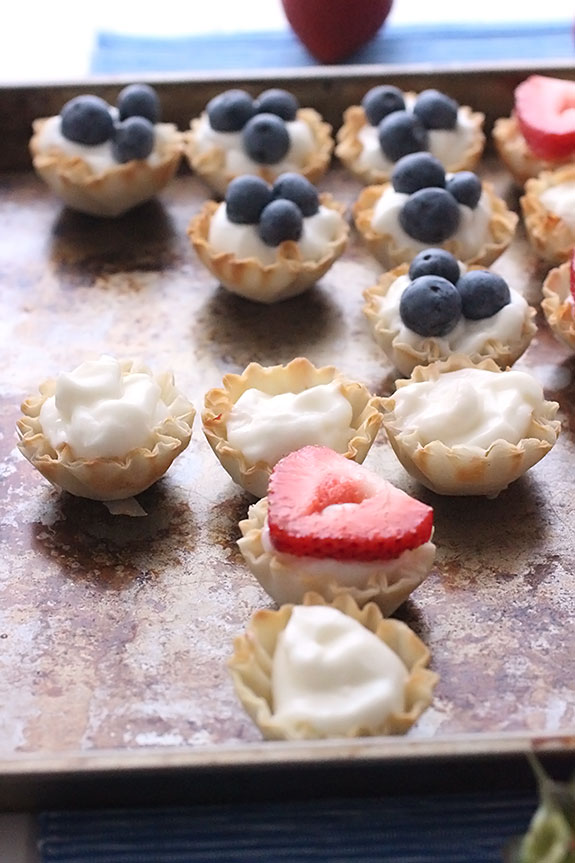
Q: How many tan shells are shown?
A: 14